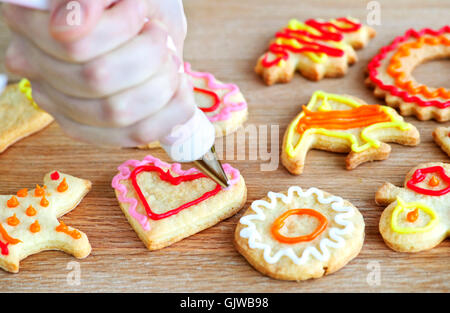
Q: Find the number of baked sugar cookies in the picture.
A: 10